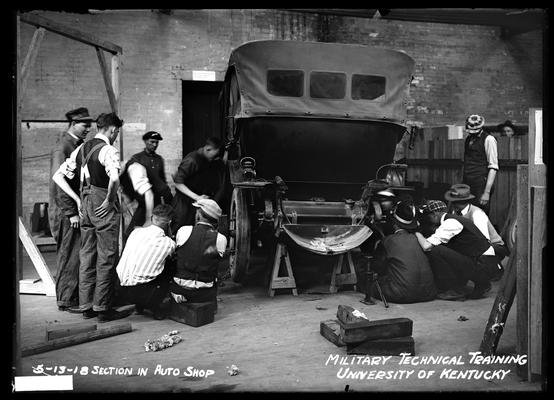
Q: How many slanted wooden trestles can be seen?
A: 2